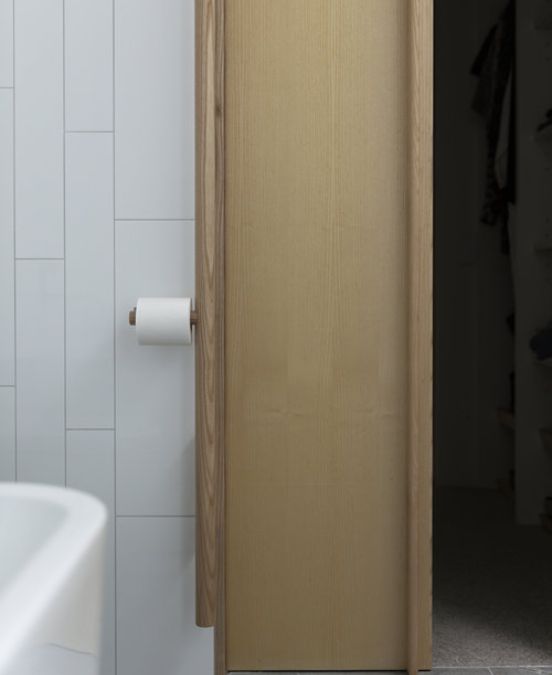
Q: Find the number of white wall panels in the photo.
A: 11